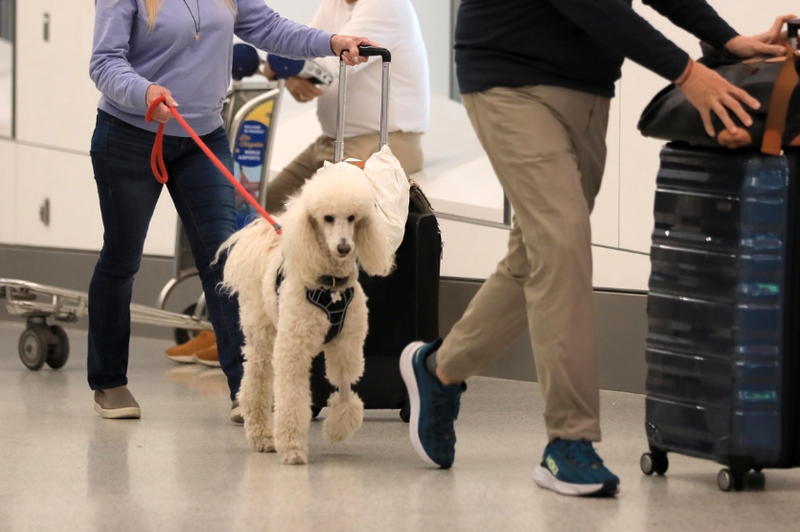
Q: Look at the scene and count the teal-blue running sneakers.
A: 2